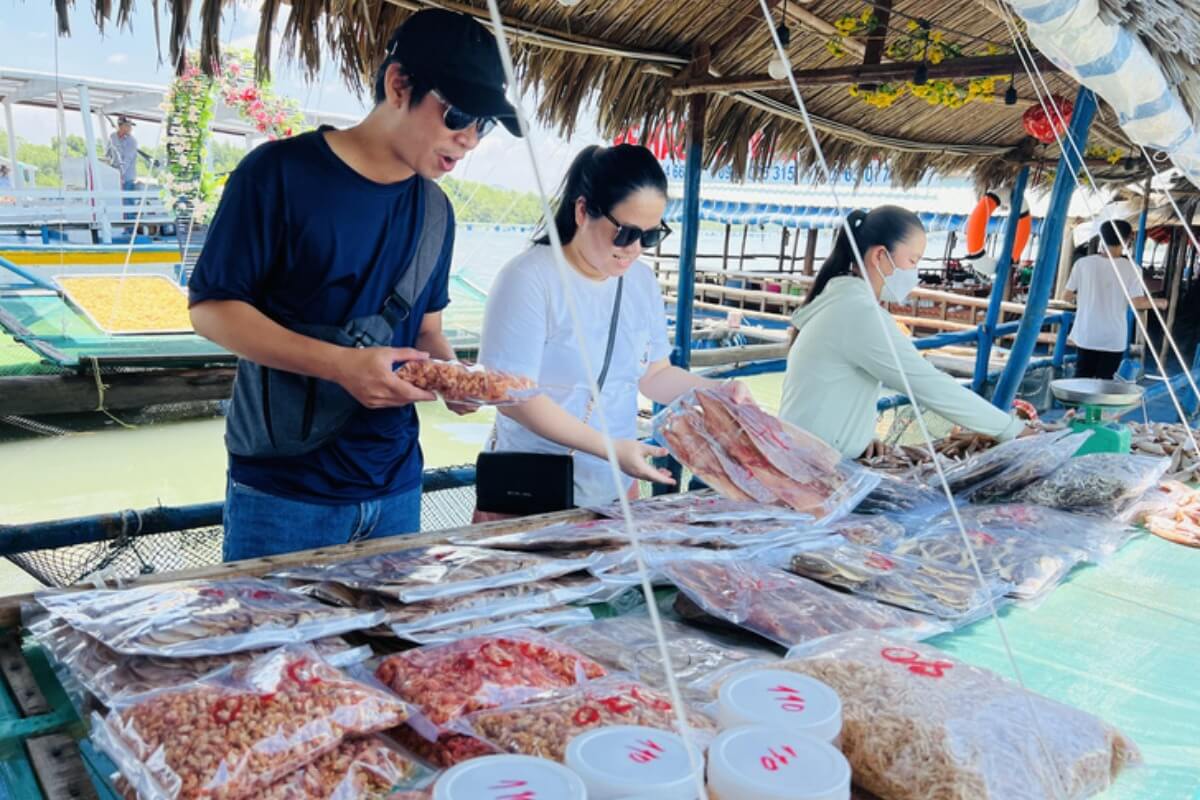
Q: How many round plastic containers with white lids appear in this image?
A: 4